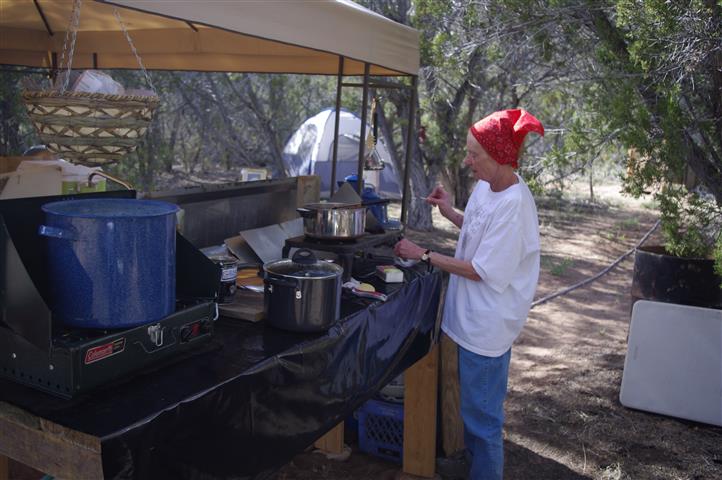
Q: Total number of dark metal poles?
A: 3